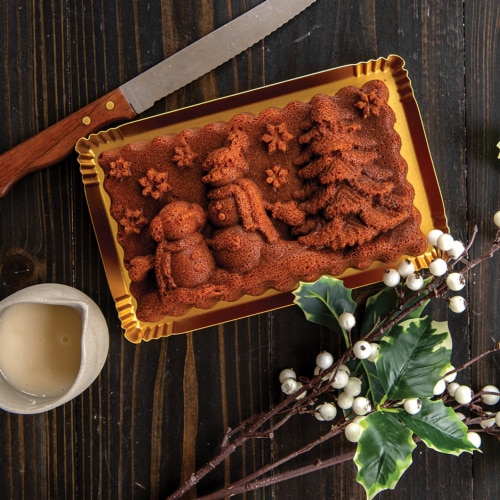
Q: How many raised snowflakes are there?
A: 7